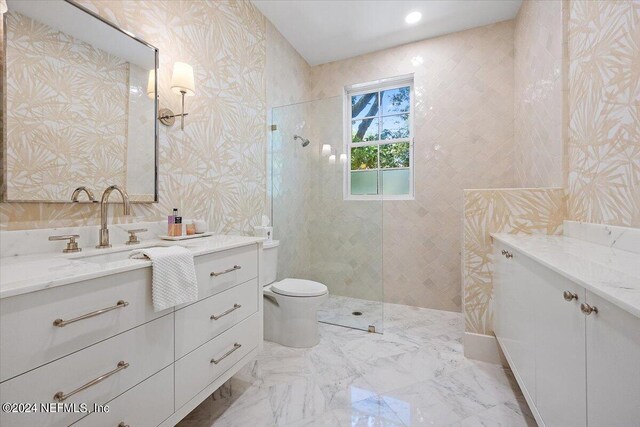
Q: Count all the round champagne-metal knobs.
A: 4